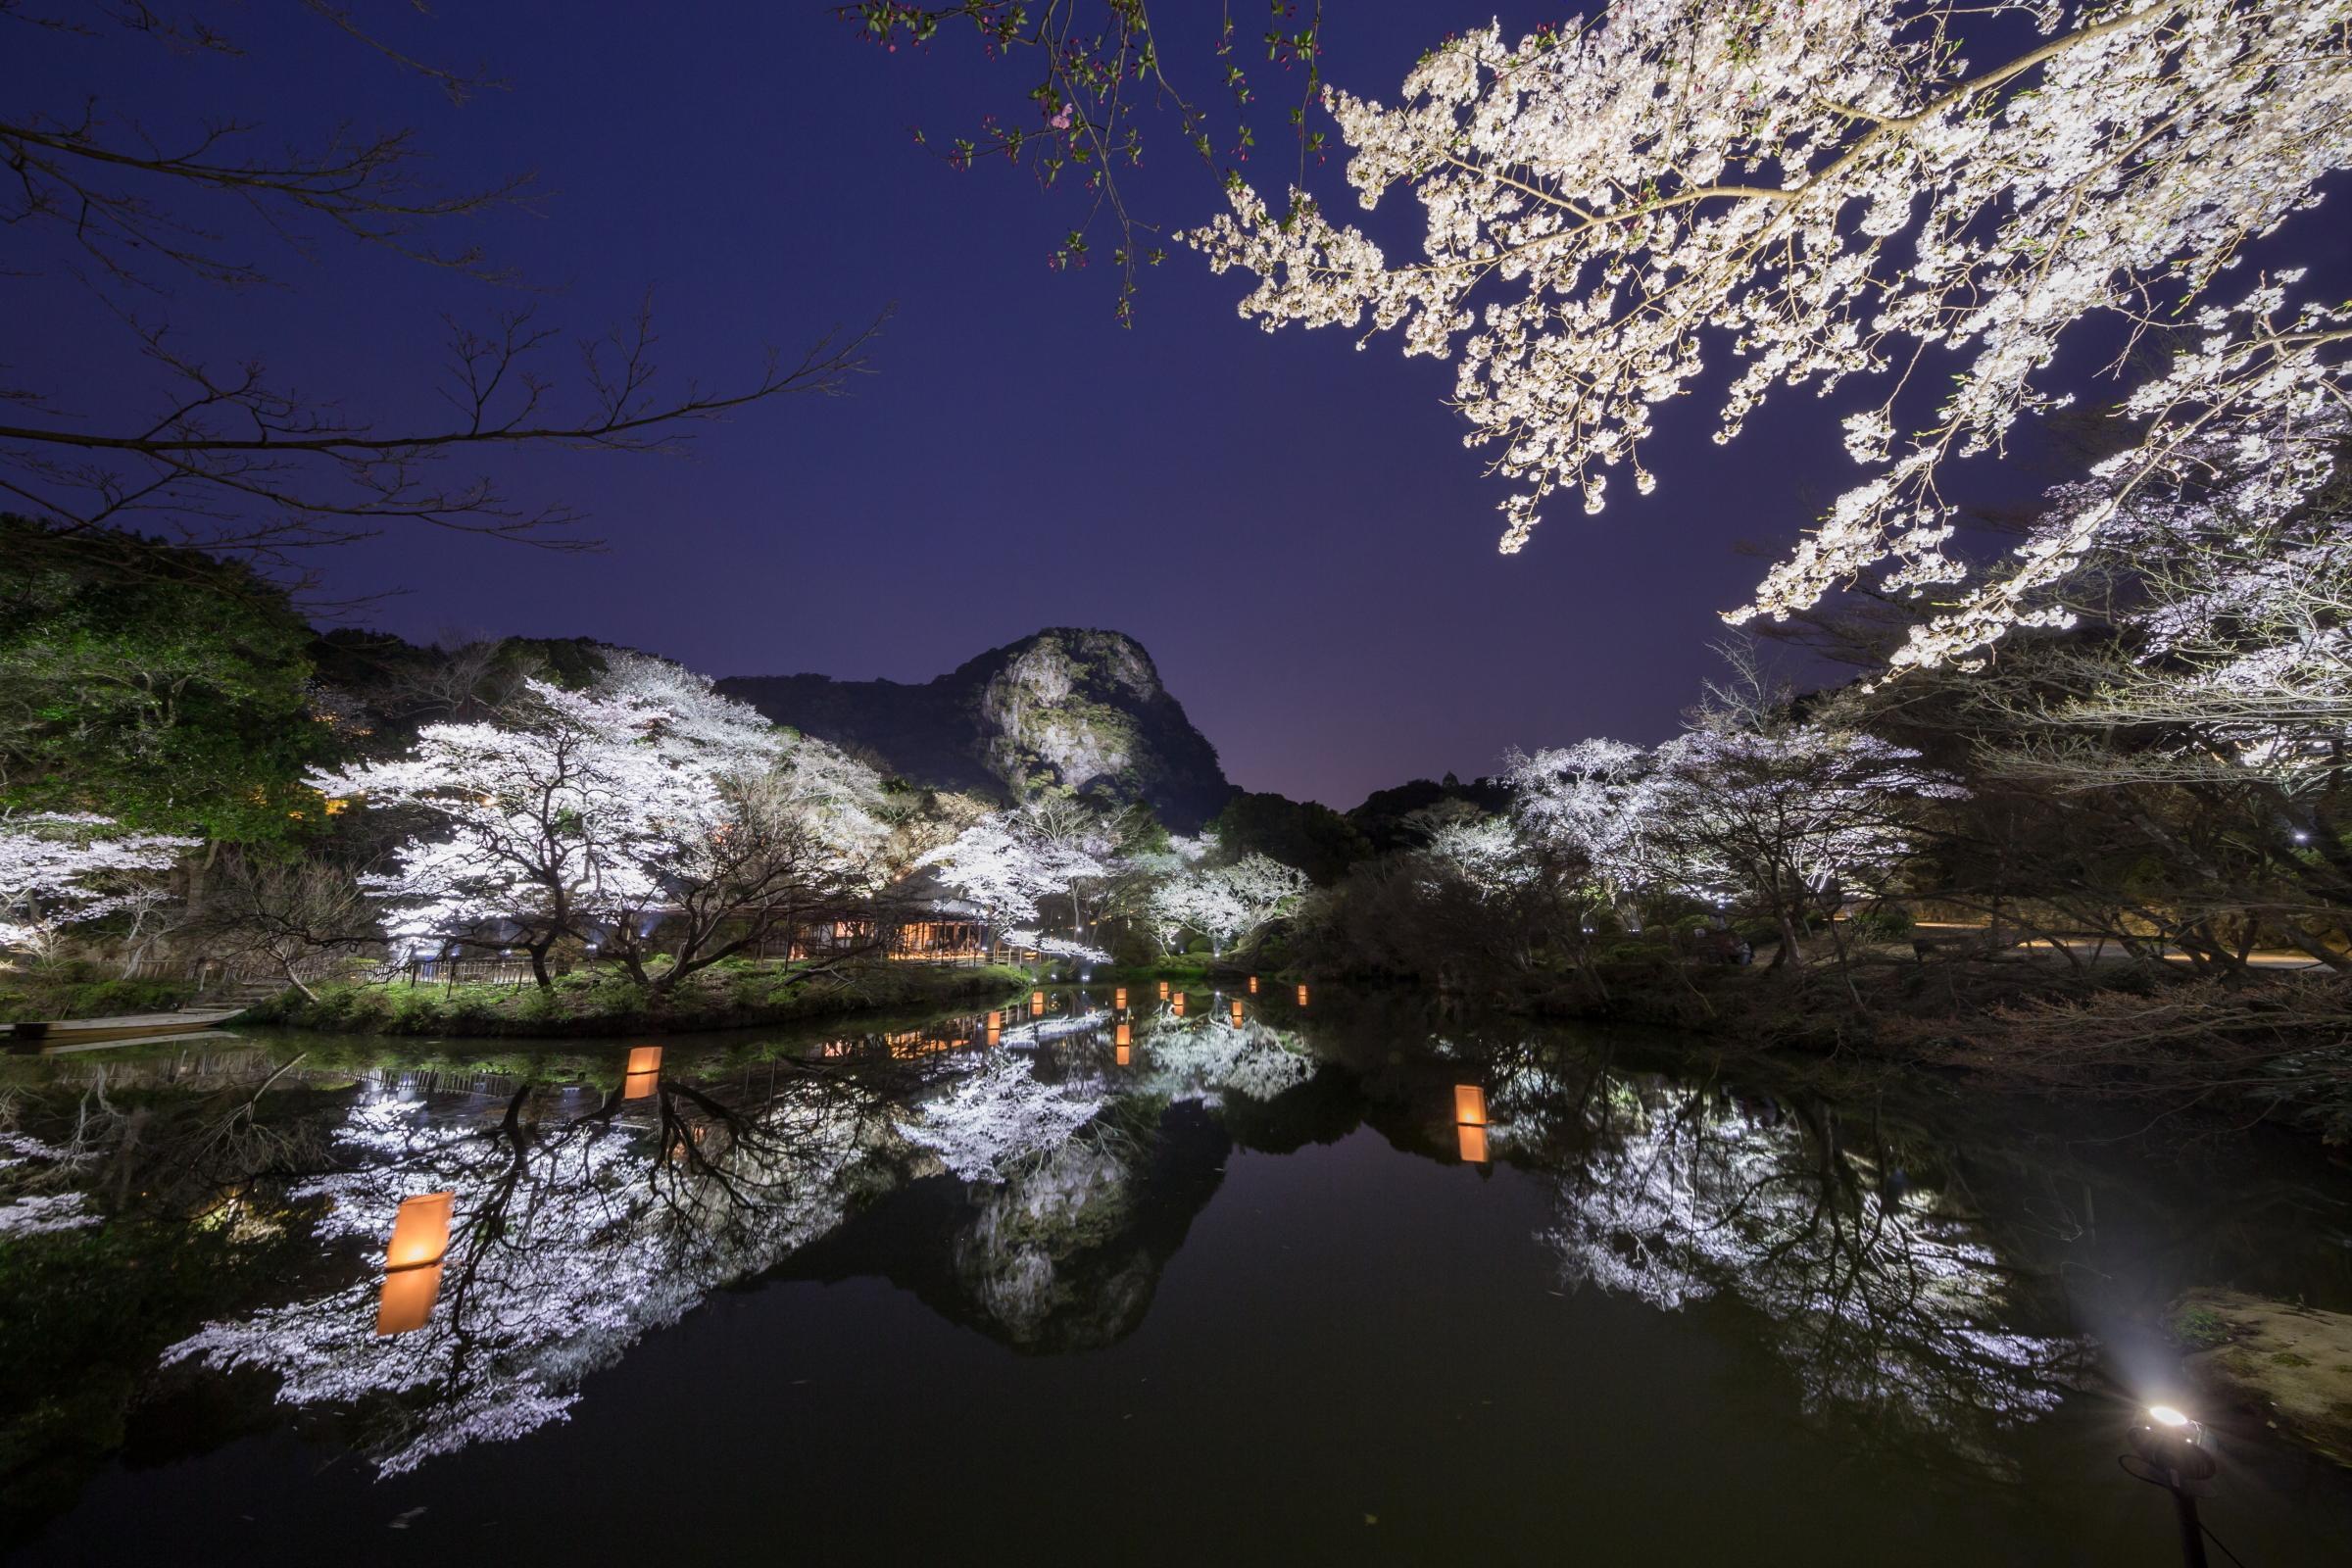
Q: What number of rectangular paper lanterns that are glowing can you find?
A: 12